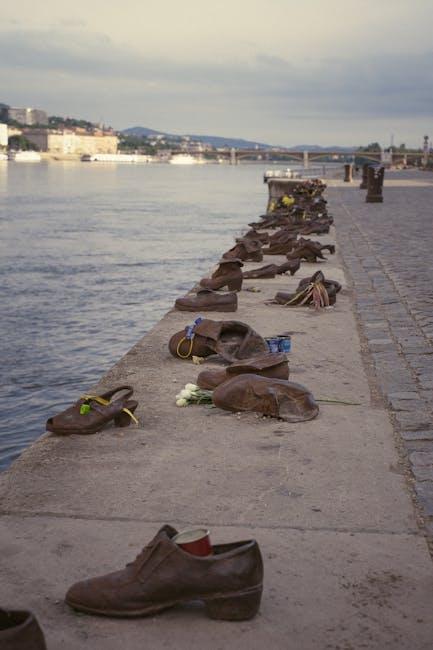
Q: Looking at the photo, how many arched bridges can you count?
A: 1